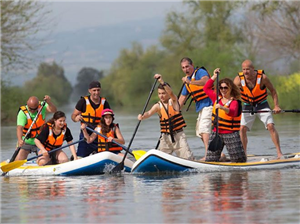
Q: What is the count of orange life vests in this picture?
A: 8